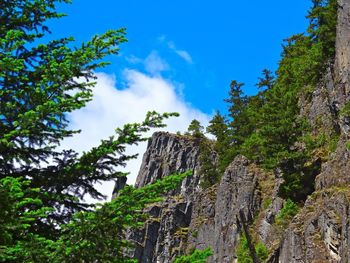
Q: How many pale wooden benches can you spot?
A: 0